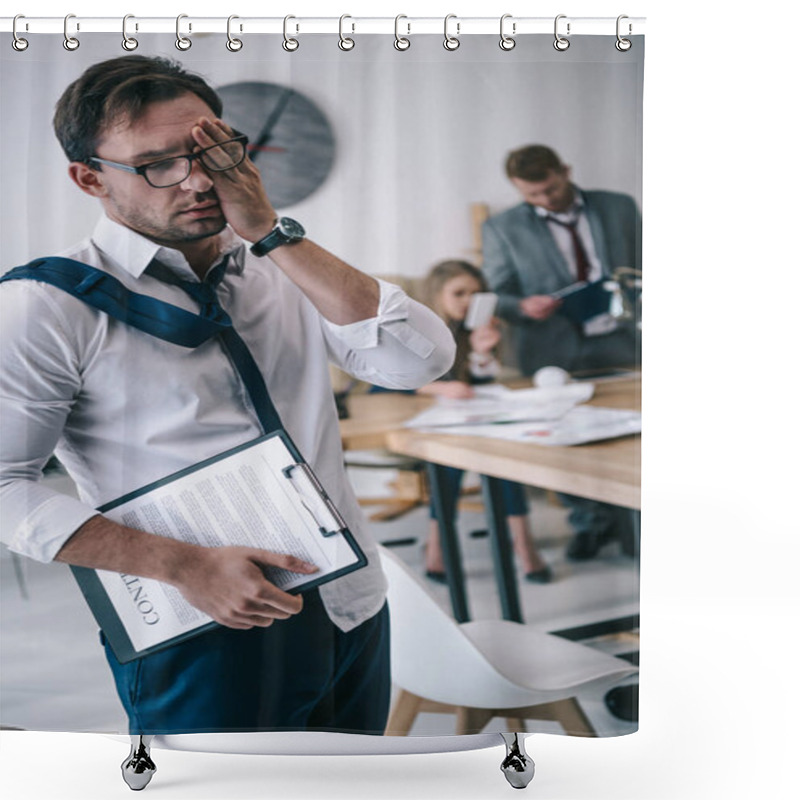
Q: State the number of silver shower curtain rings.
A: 12